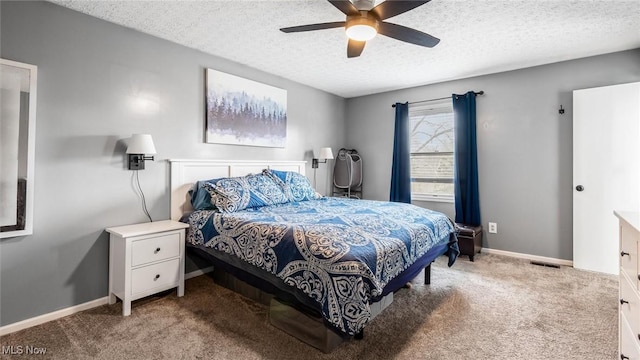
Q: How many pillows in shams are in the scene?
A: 2